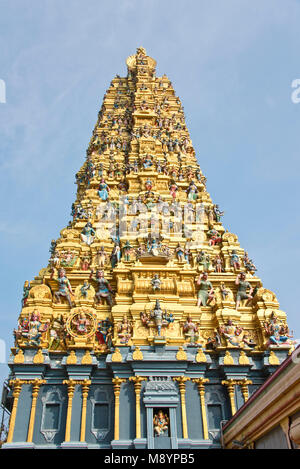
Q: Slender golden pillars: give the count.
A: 10